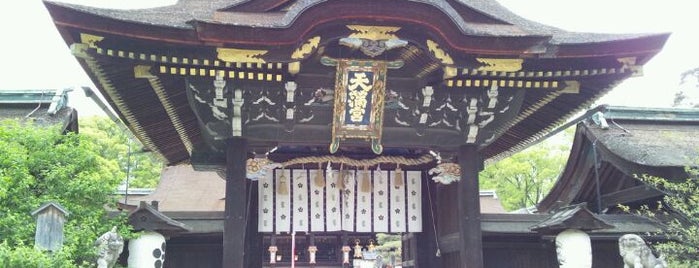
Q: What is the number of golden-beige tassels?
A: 5